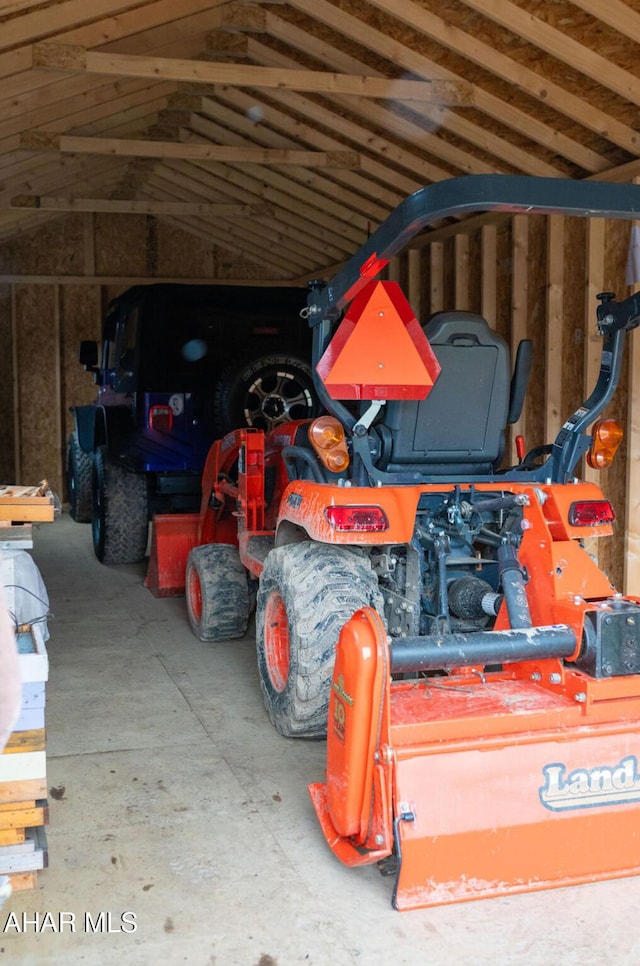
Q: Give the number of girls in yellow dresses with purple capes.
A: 0